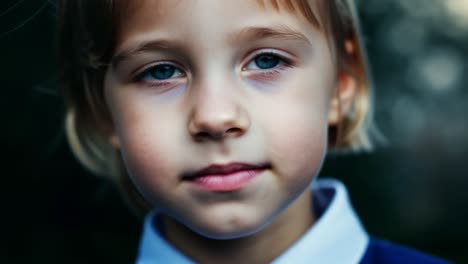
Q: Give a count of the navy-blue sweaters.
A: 1